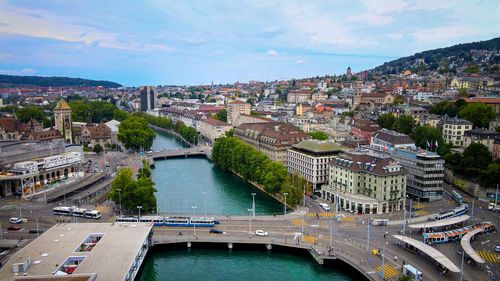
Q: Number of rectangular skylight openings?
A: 2